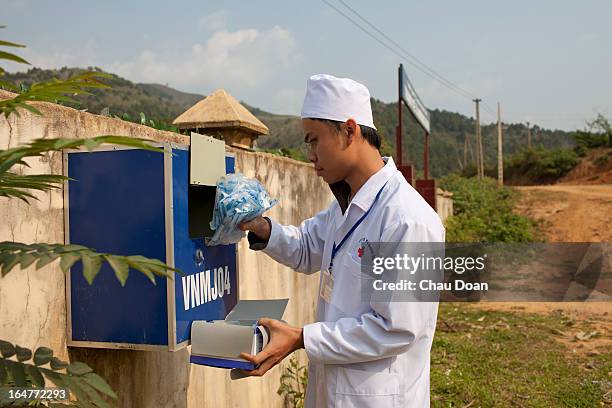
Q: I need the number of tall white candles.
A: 0